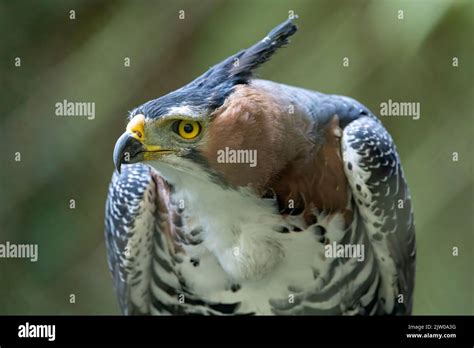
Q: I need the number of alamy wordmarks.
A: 6